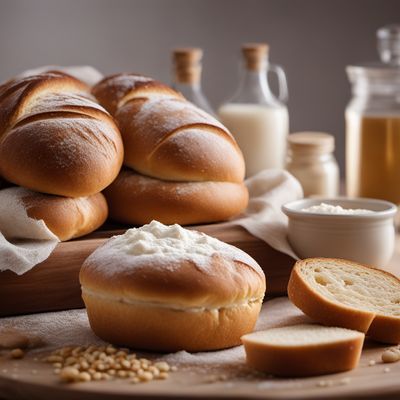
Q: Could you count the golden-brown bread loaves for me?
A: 5